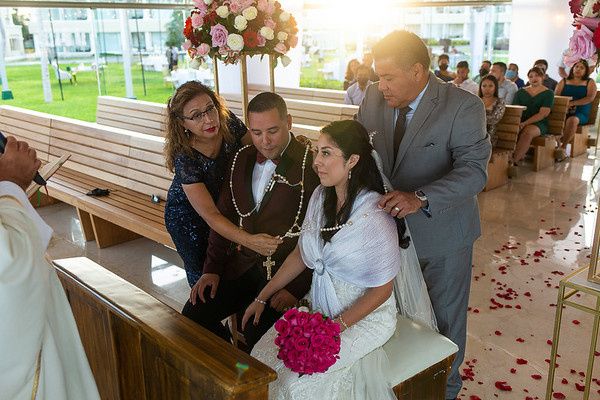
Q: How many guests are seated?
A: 12